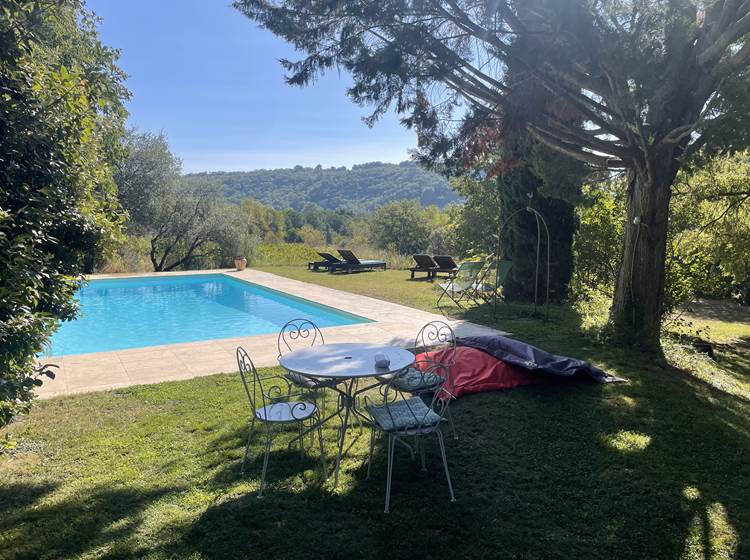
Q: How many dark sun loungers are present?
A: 4